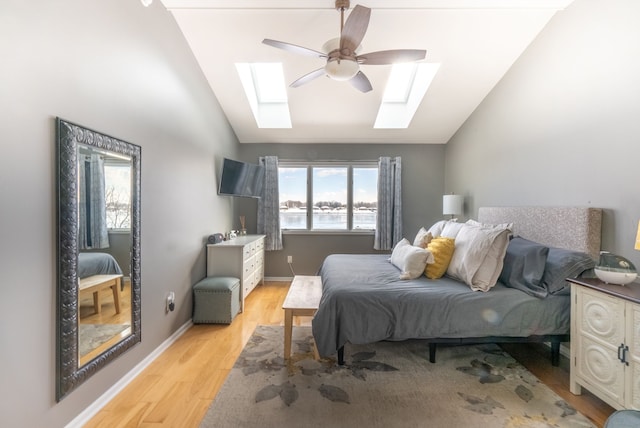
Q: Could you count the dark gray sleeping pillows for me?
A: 2